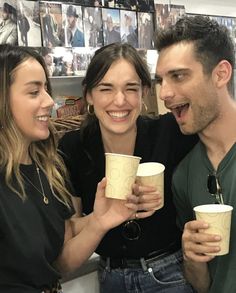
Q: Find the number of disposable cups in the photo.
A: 3